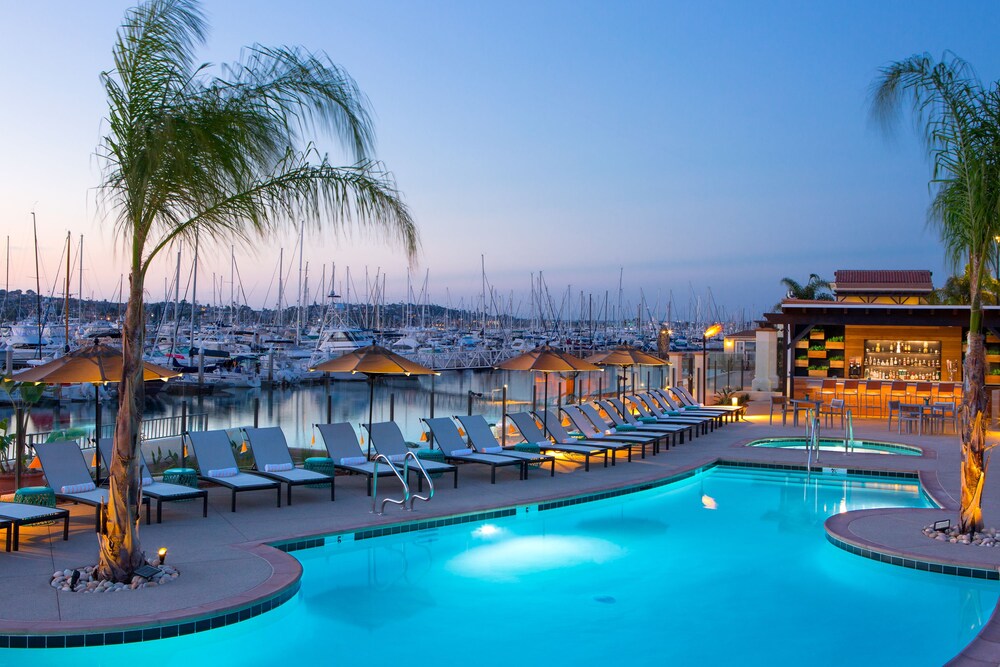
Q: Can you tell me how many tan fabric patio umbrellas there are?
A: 4